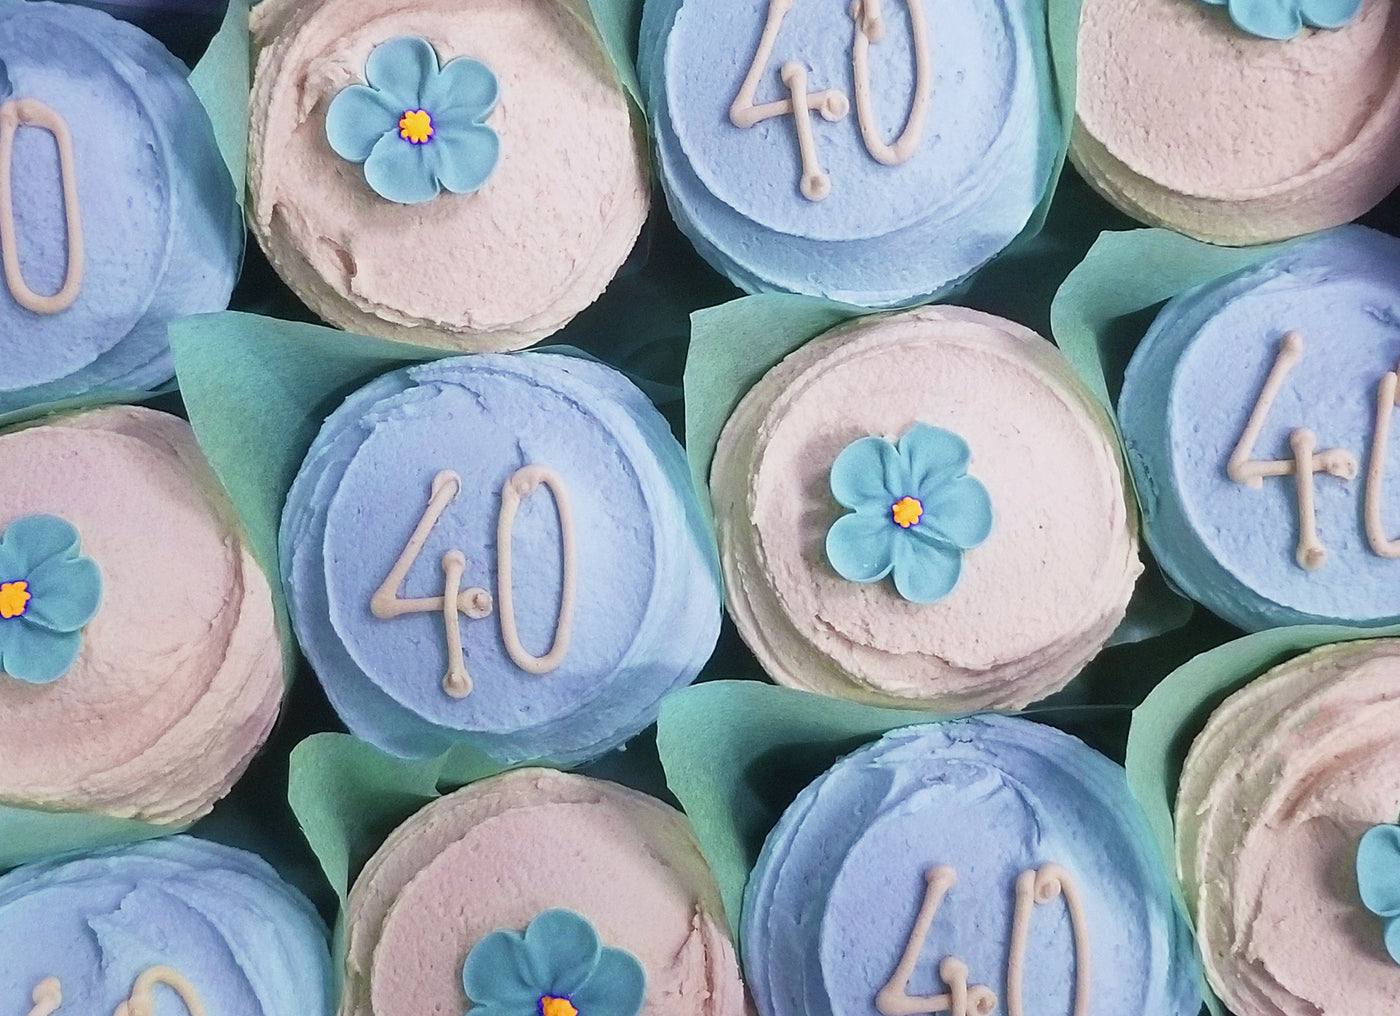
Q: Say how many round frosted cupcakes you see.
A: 12